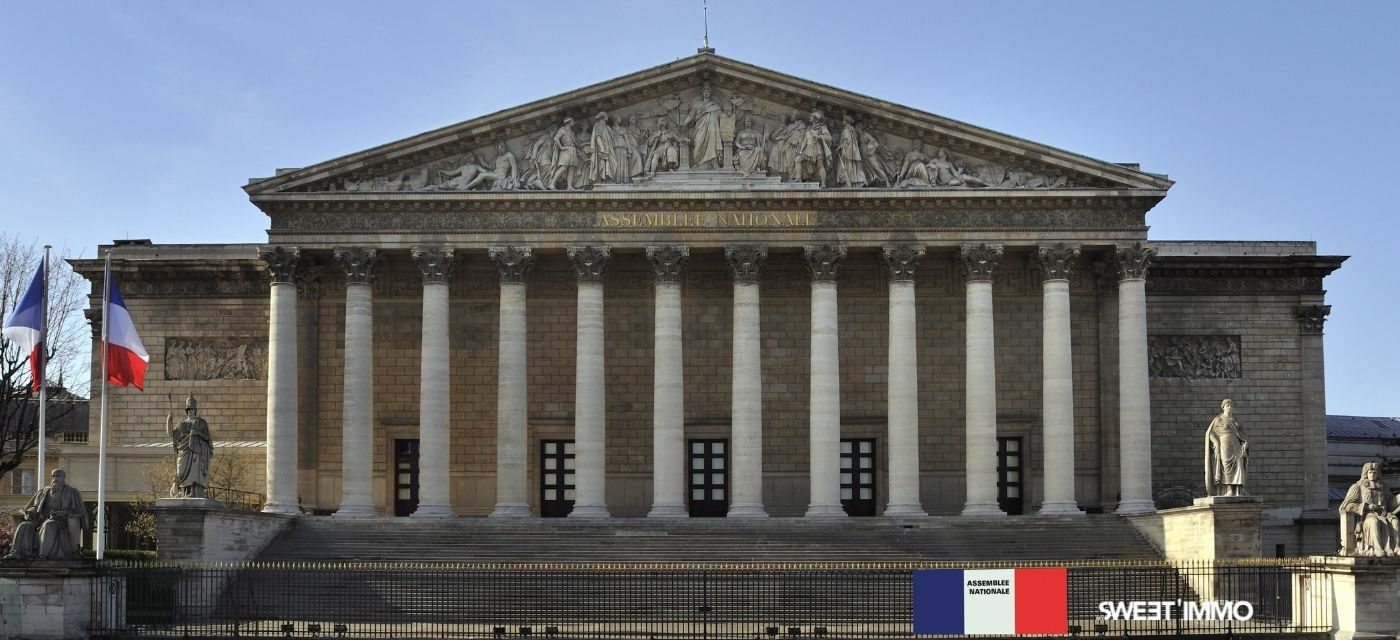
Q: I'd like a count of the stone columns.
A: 12